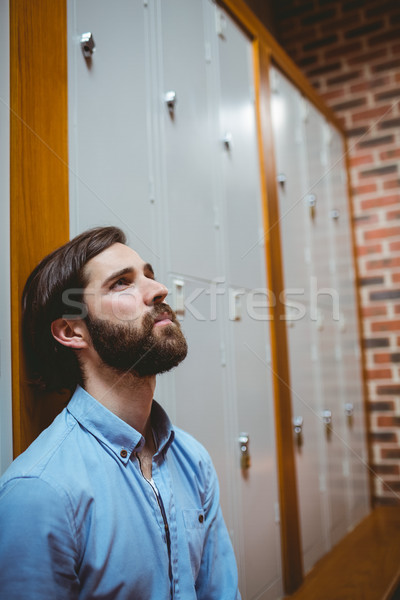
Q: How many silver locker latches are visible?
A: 10